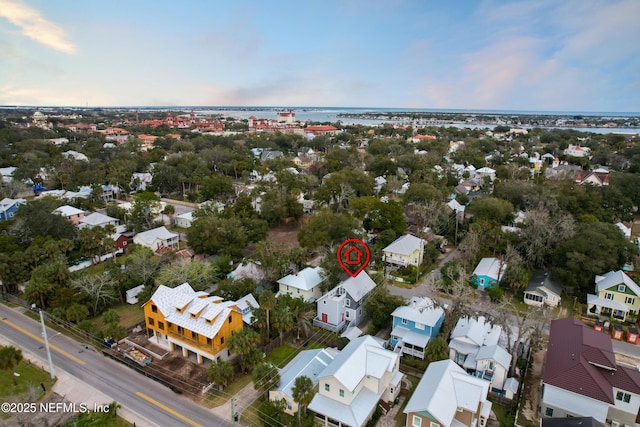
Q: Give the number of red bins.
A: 3